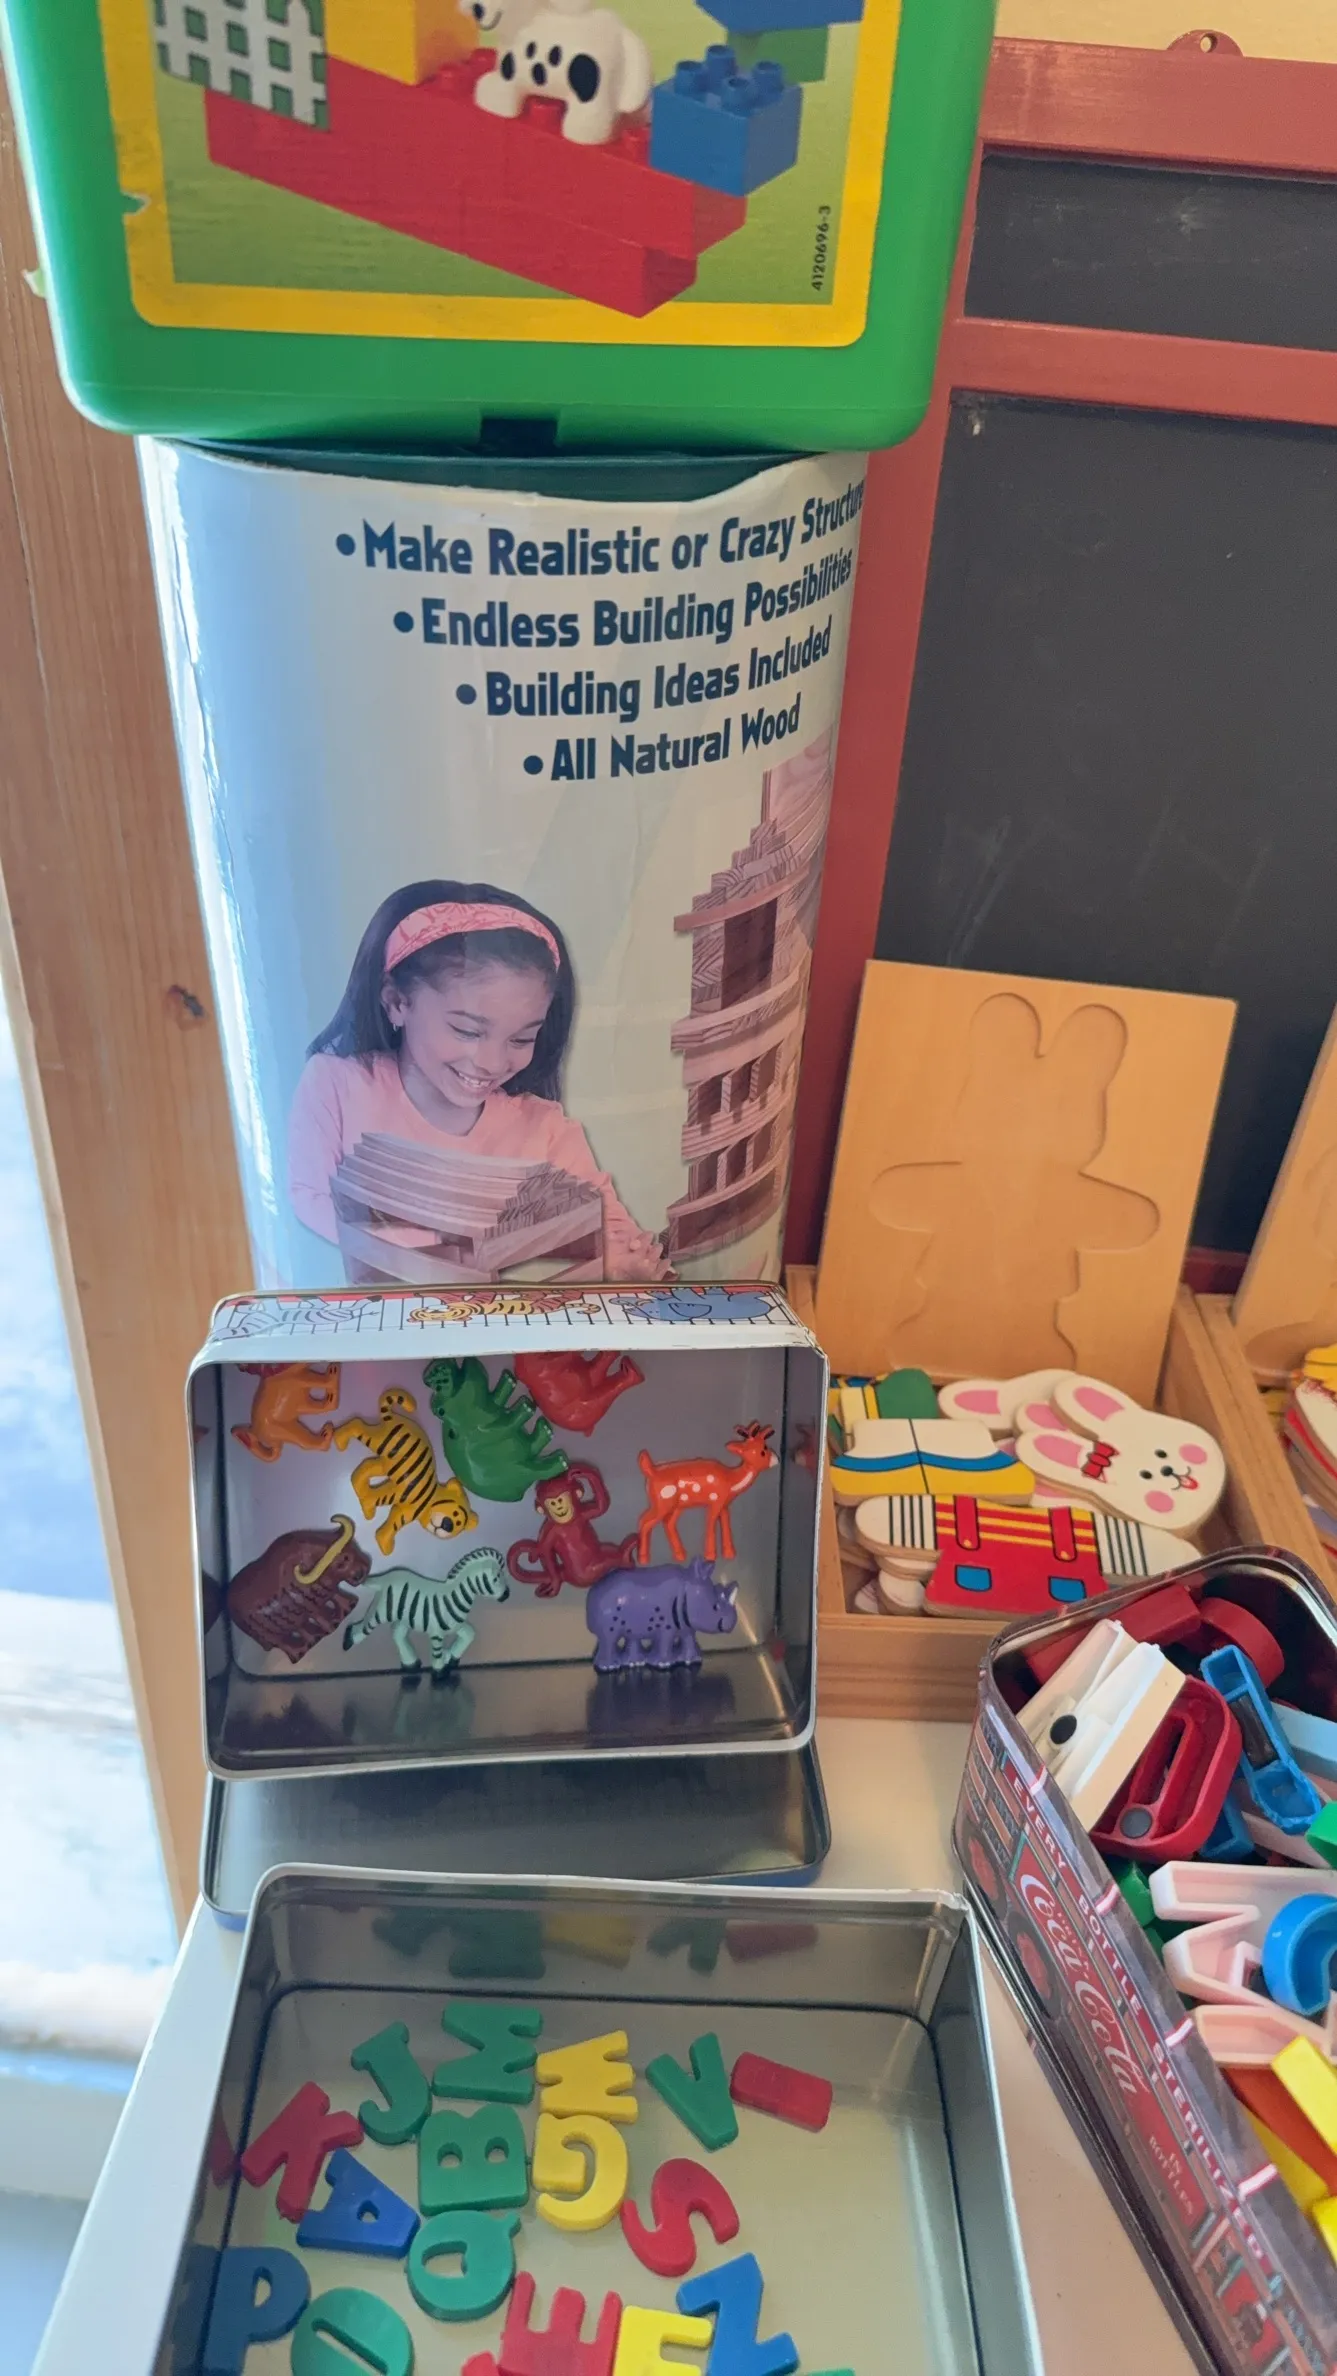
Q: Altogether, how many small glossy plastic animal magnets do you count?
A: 9